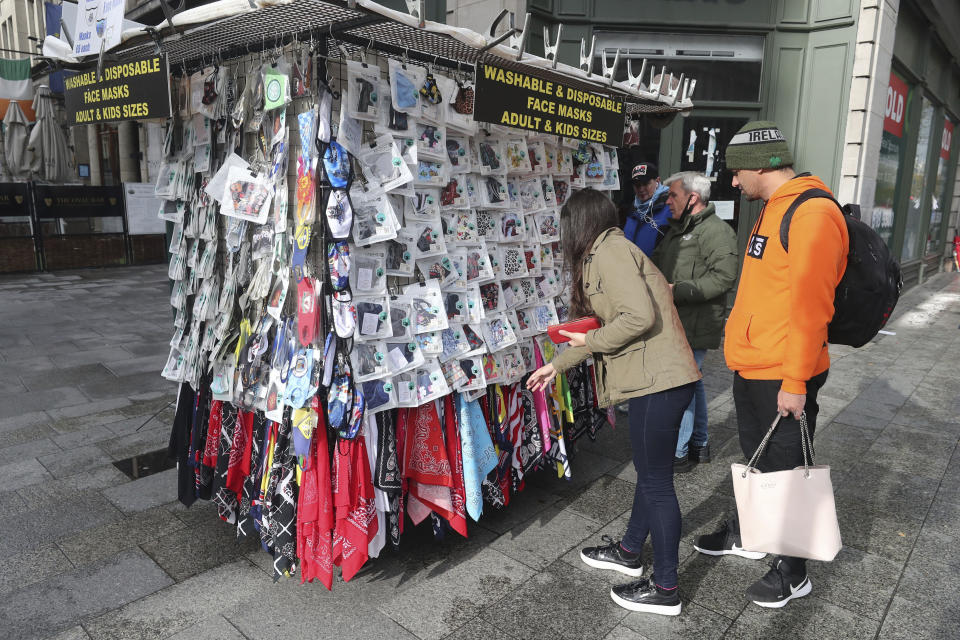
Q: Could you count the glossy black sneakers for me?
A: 2